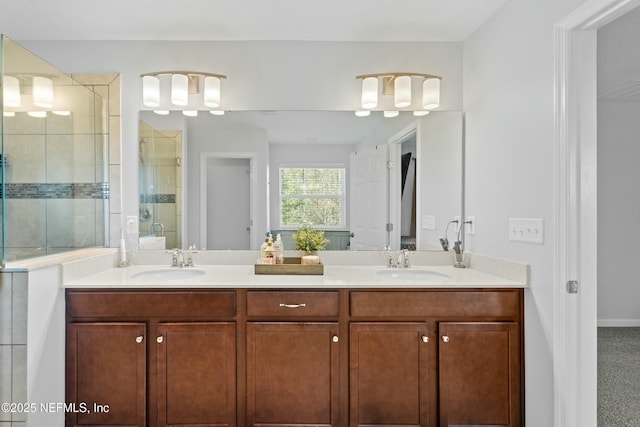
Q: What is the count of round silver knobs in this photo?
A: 5